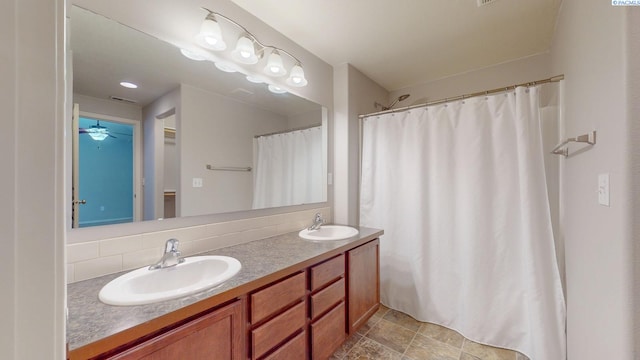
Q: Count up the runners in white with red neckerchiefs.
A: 0